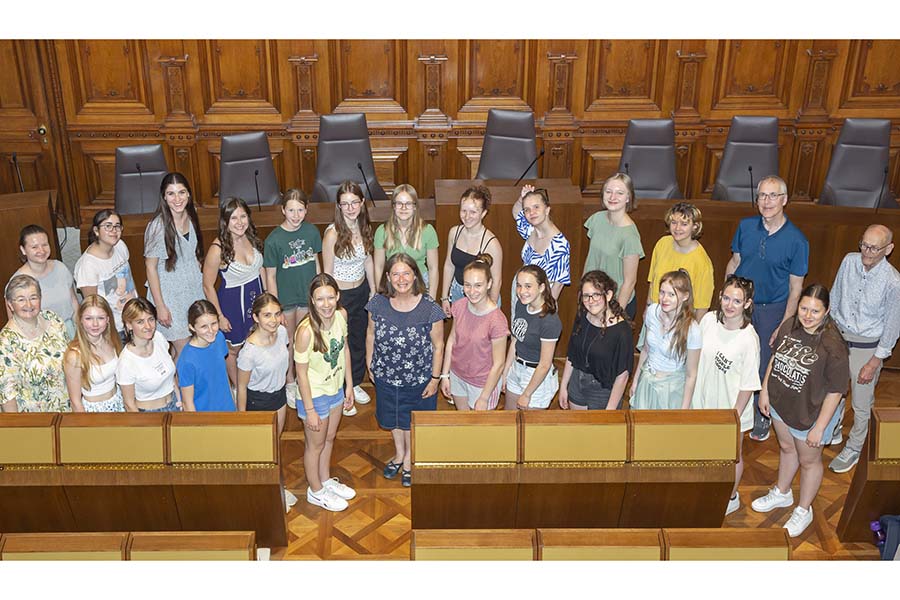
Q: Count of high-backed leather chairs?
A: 7